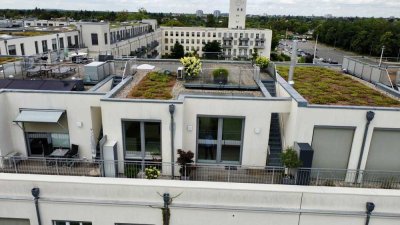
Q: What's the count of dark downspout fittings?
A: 5